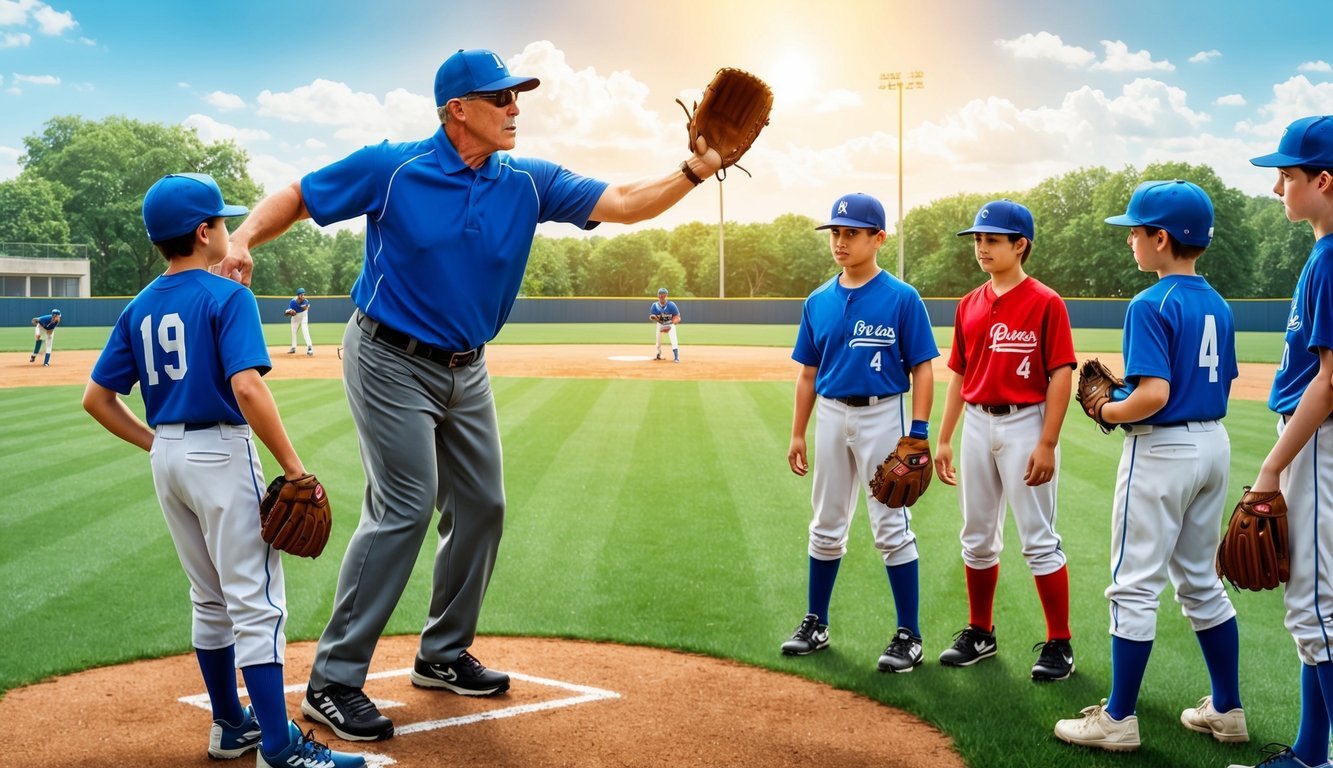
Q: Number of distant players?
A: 3